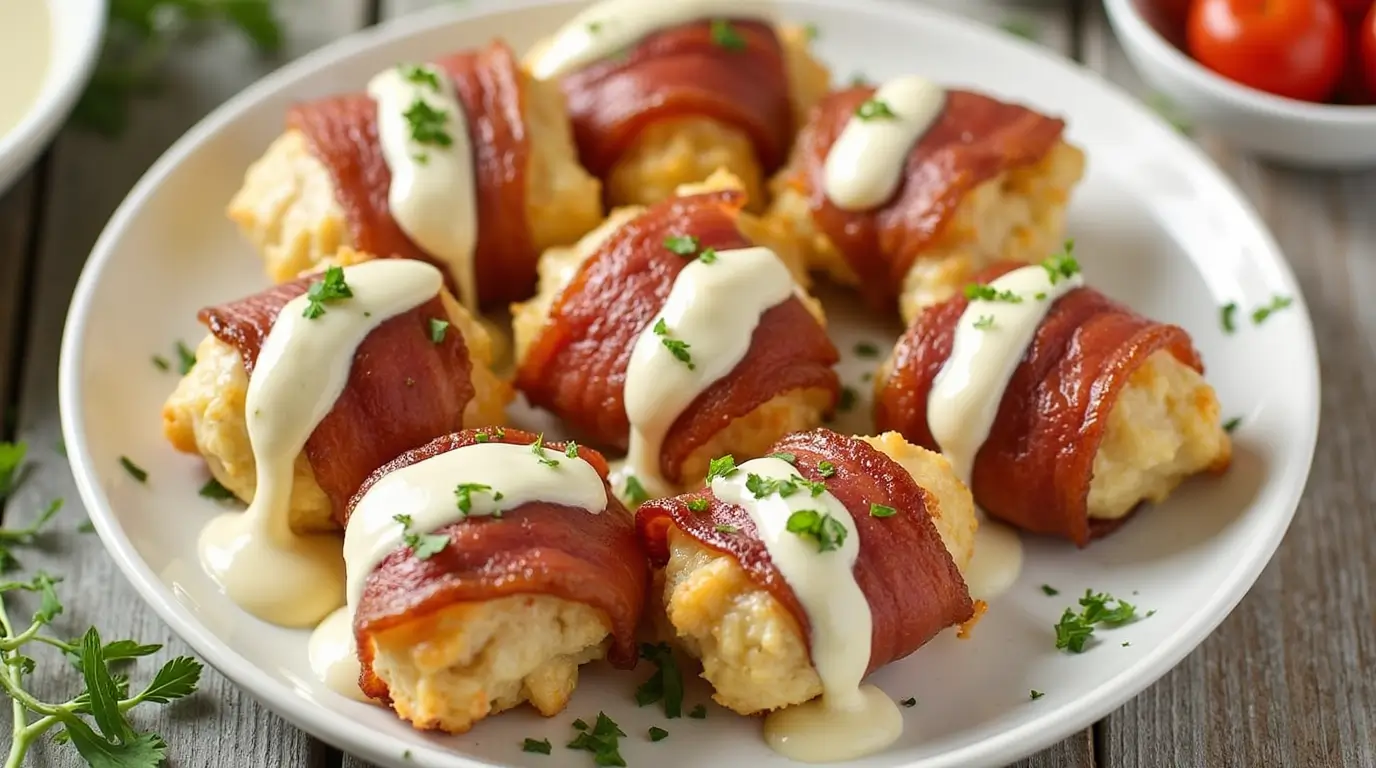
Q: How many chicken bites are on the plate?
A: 8